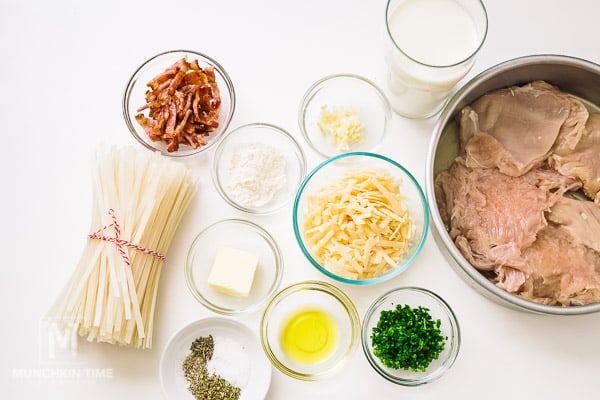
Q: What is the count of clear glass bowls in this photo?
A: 7